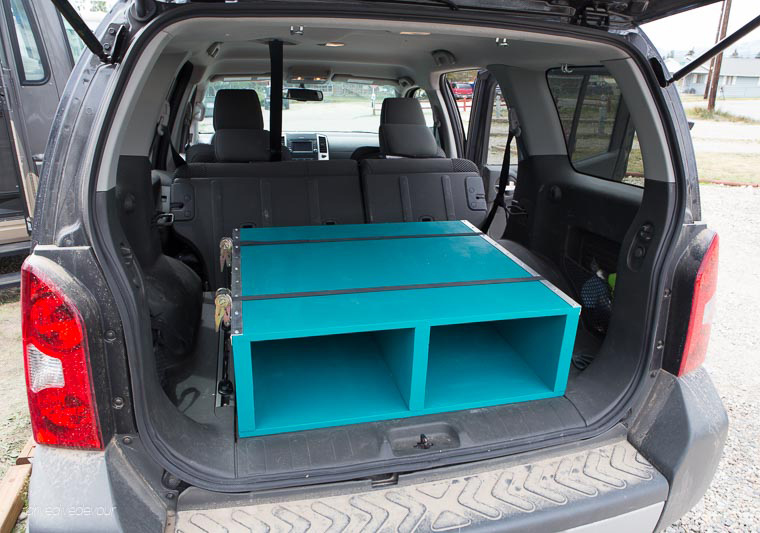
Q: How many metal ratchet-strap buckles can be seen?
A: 2